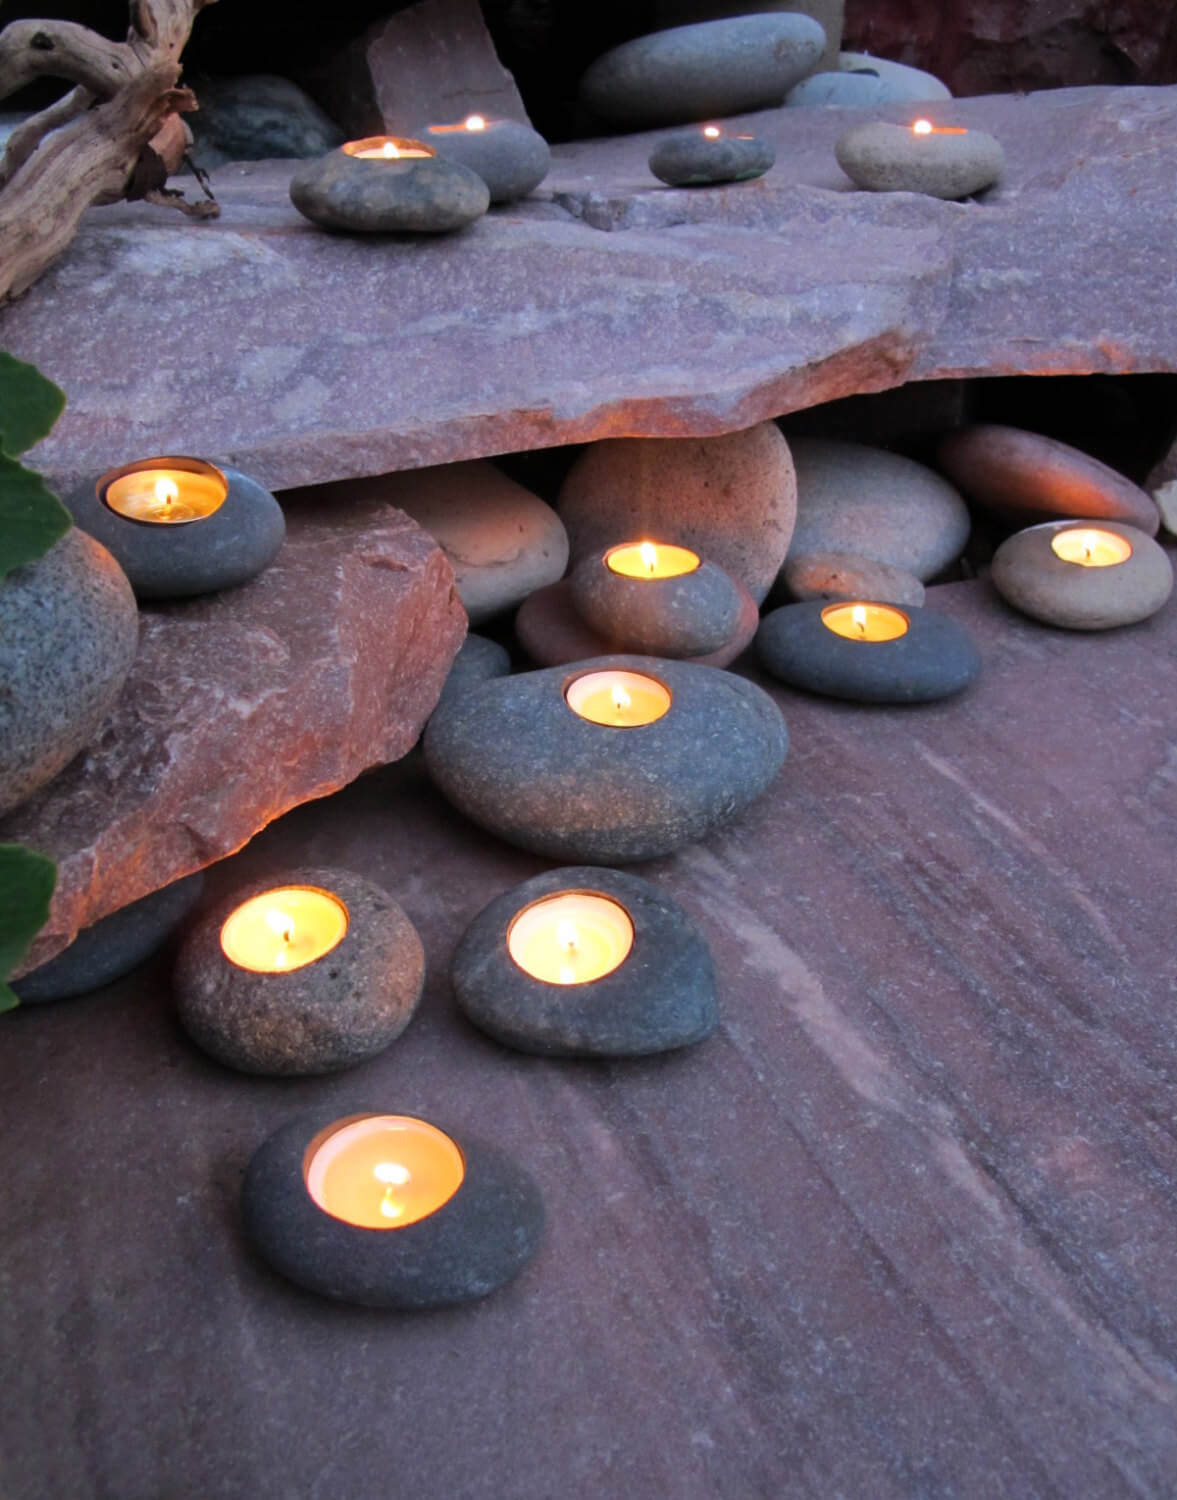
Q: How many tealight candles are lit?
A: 12